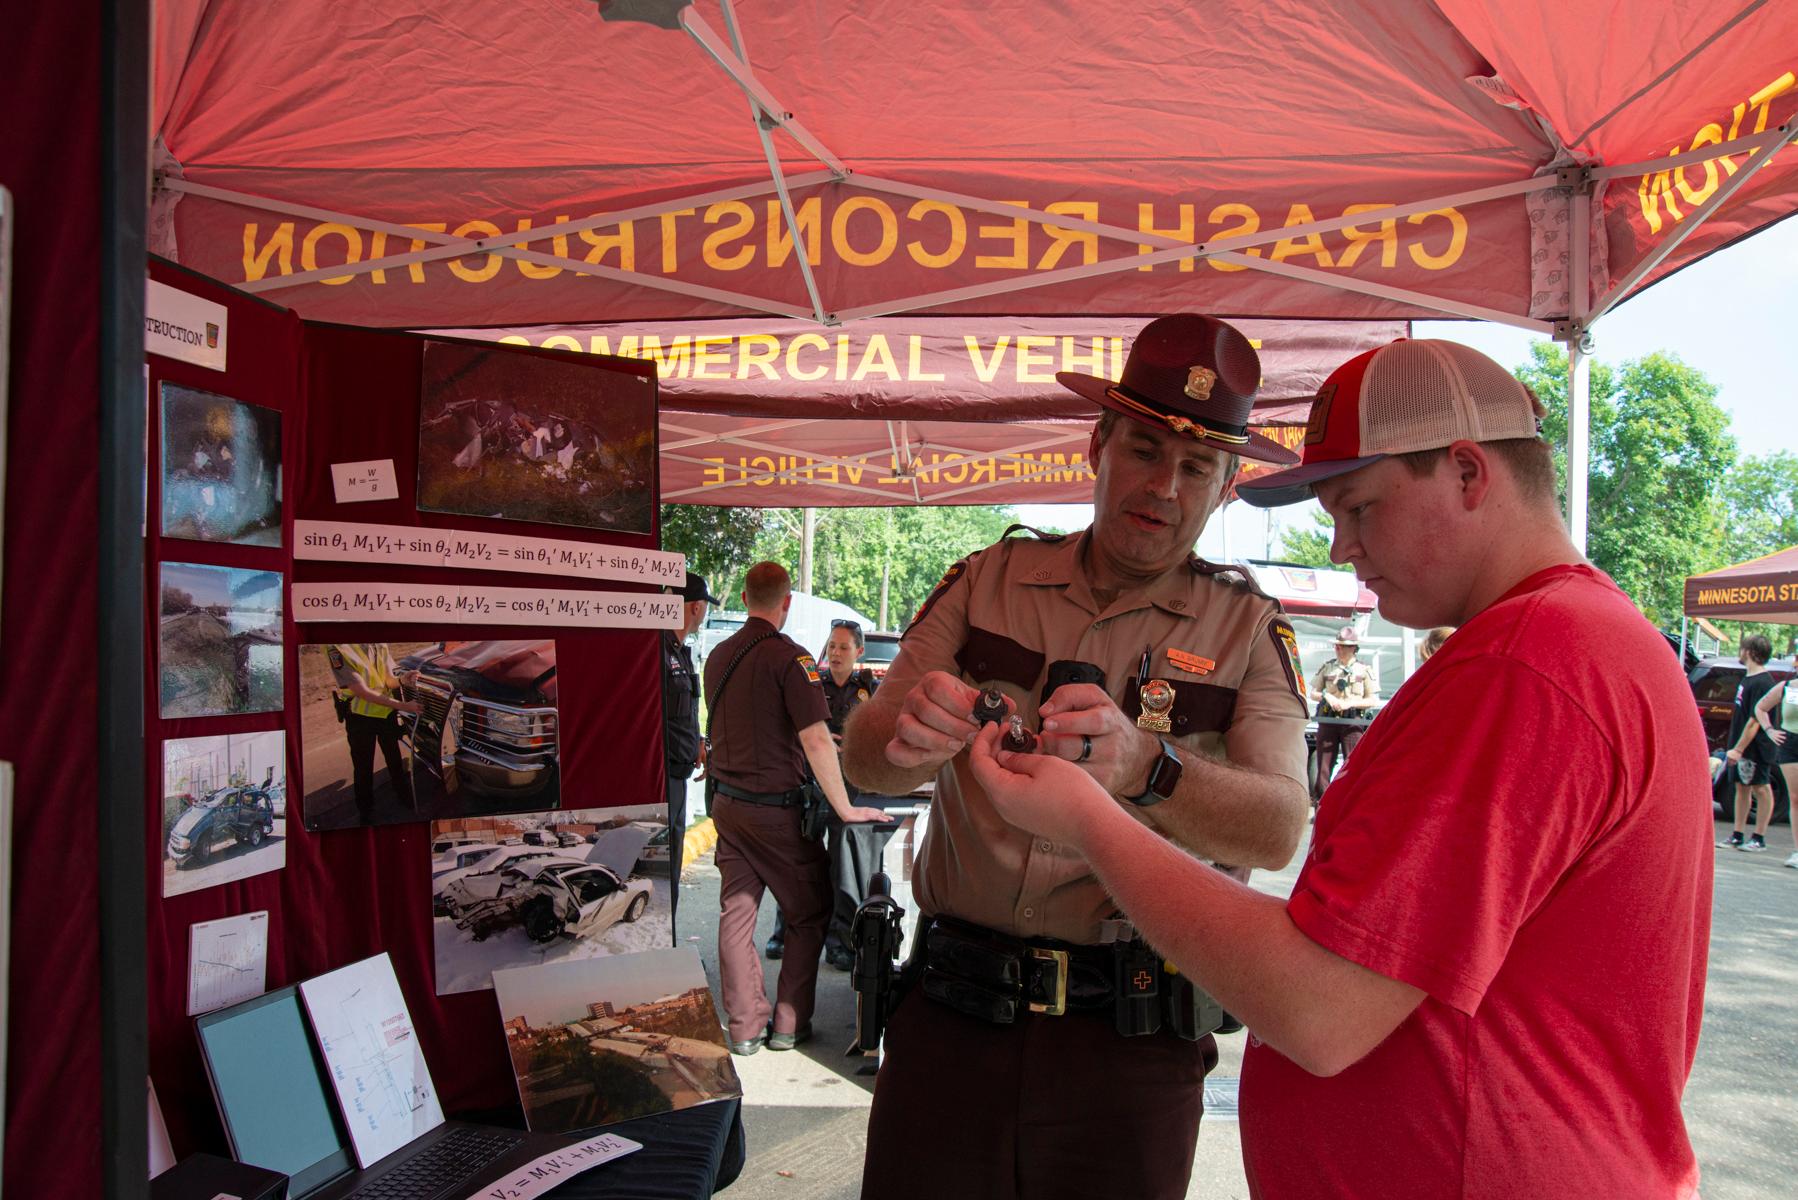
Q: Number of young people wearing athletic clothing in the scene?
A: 2